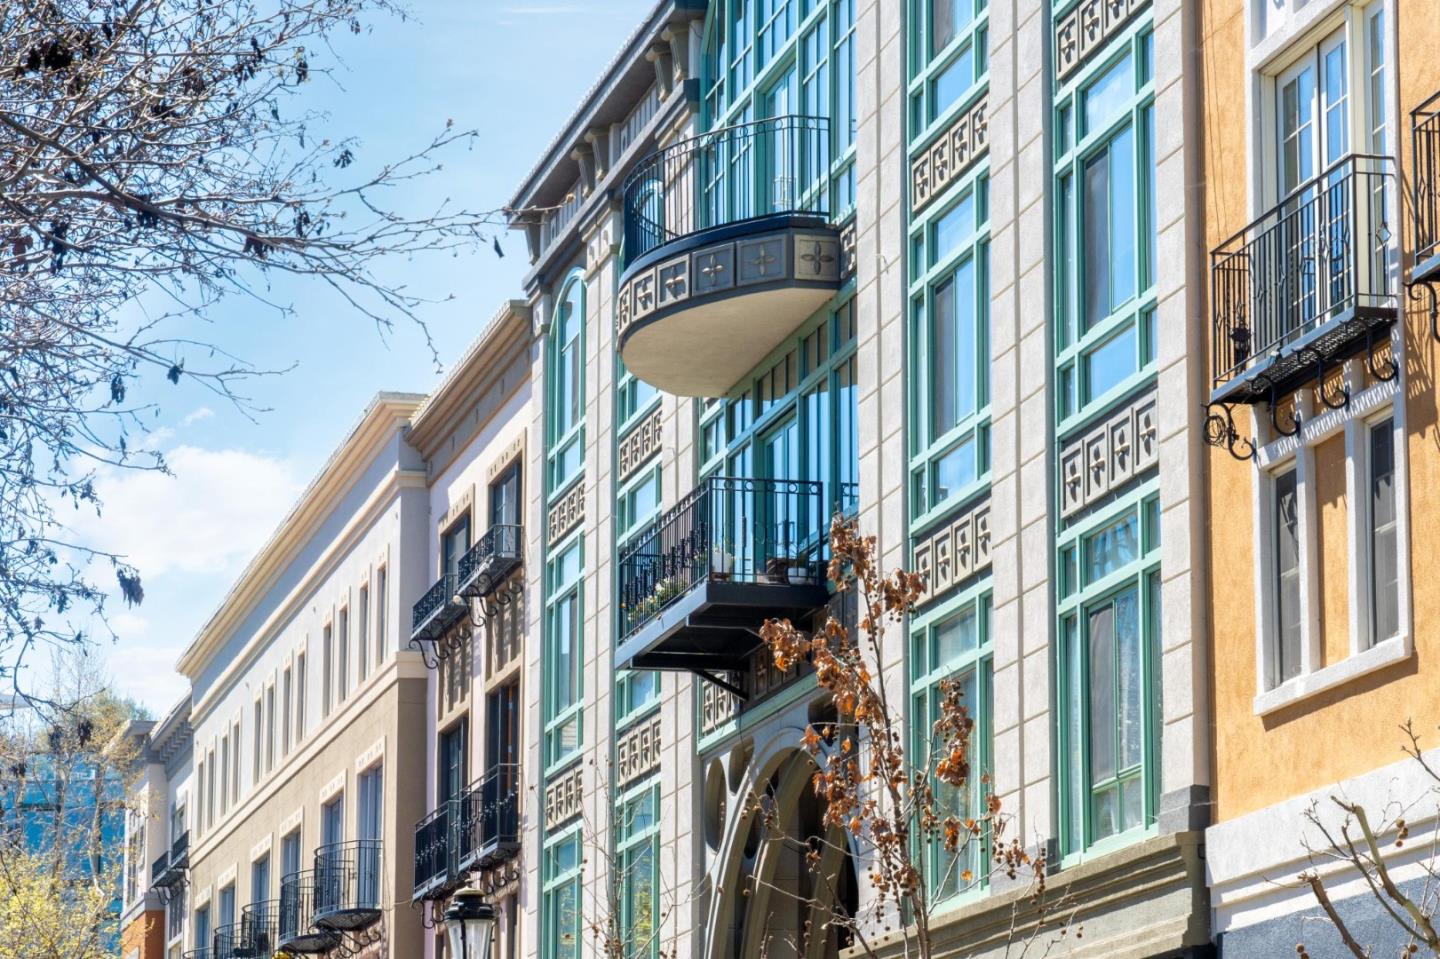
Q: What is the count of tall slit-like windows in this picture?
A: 12